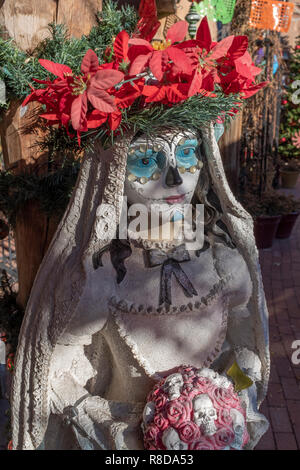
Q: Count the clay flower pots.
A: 3